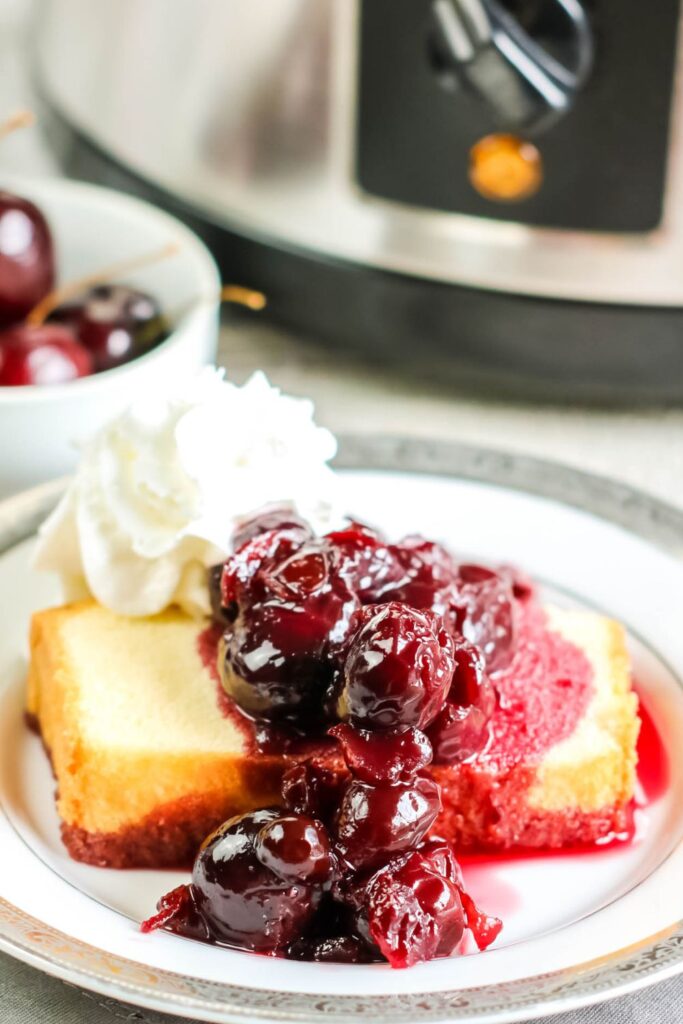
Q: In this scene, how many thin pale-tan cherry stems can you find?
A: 3